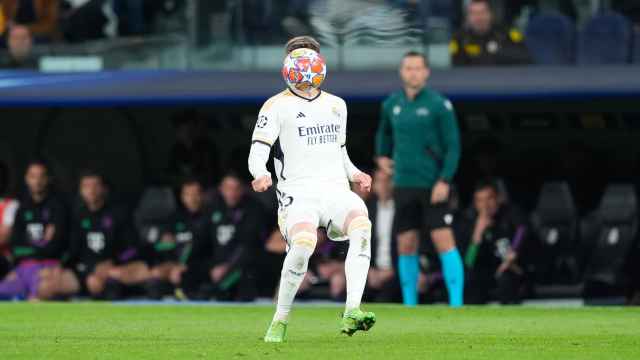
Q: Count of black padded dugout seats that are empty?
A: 3